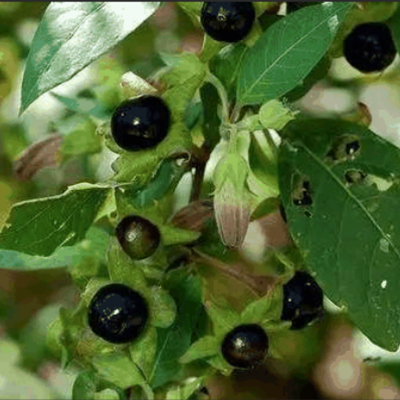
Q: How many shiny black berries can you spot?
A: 7